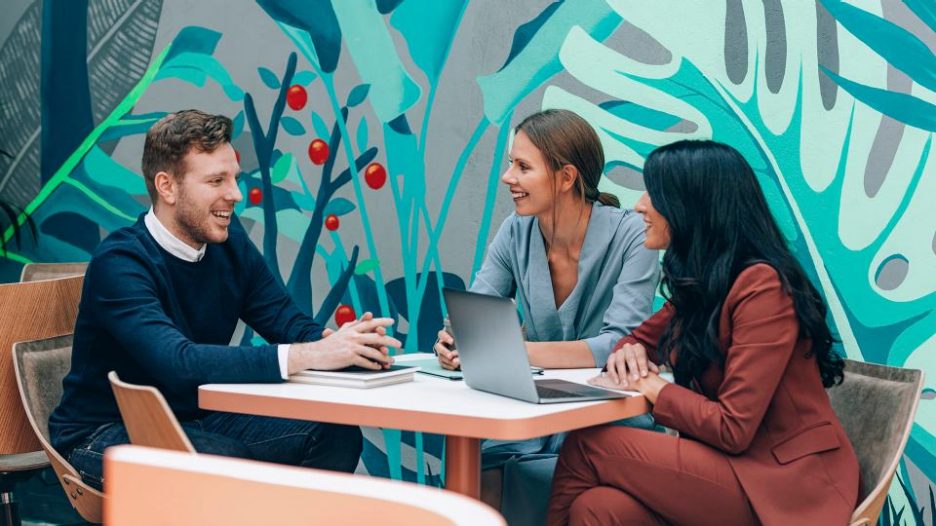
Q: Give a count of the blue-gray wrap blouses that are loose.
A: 1